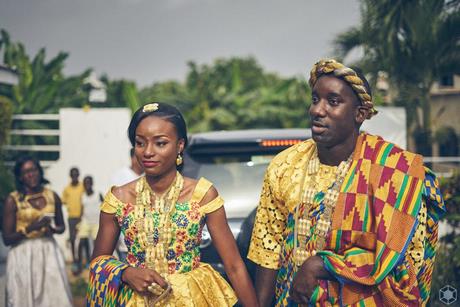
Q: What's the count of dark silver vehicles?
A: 1